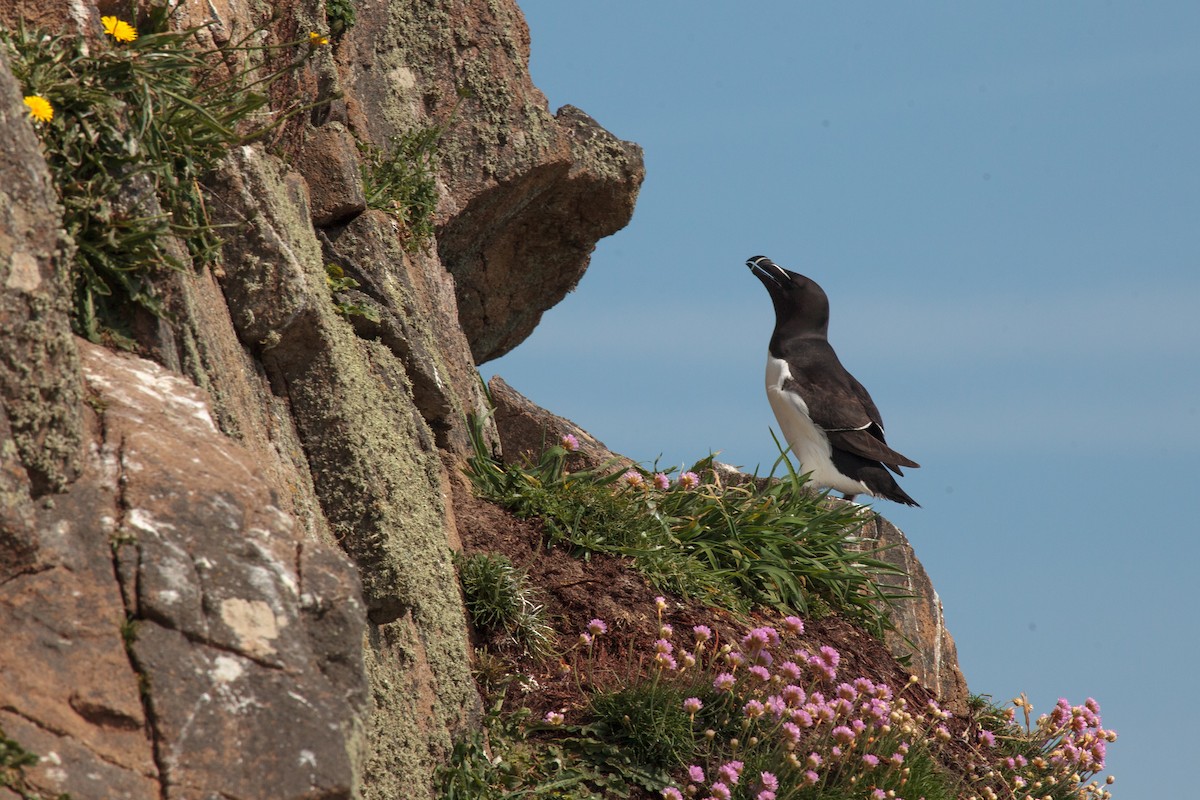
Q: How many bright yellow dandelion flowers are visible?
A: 3